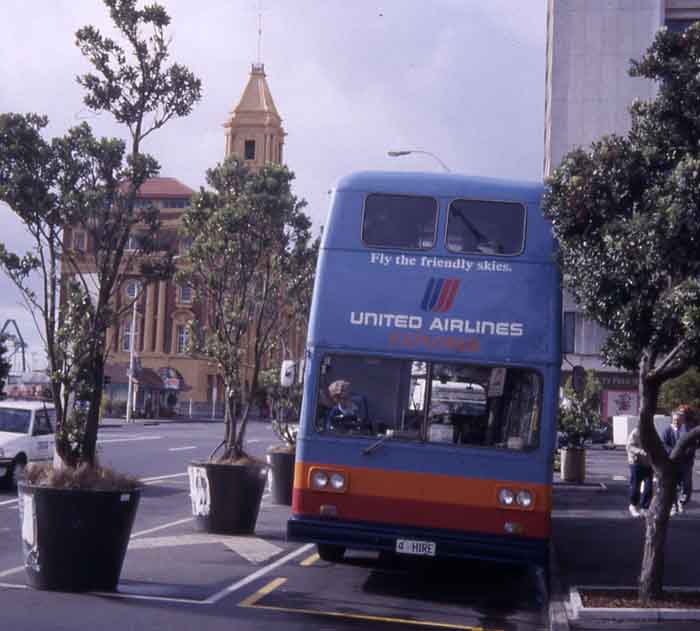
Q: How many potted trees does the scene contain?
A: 4